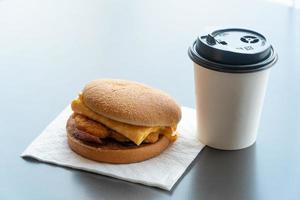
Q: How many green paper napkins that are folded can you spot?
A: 0